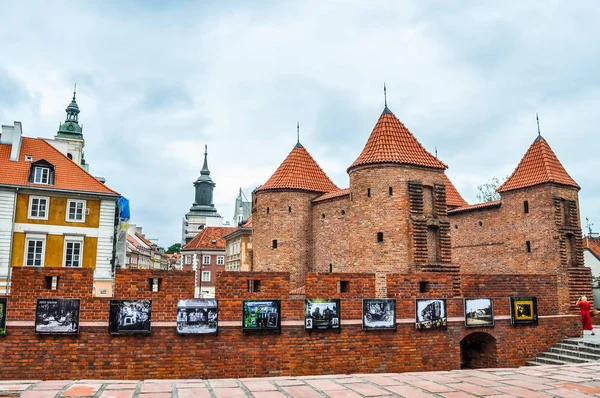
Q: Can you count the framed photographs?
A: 10